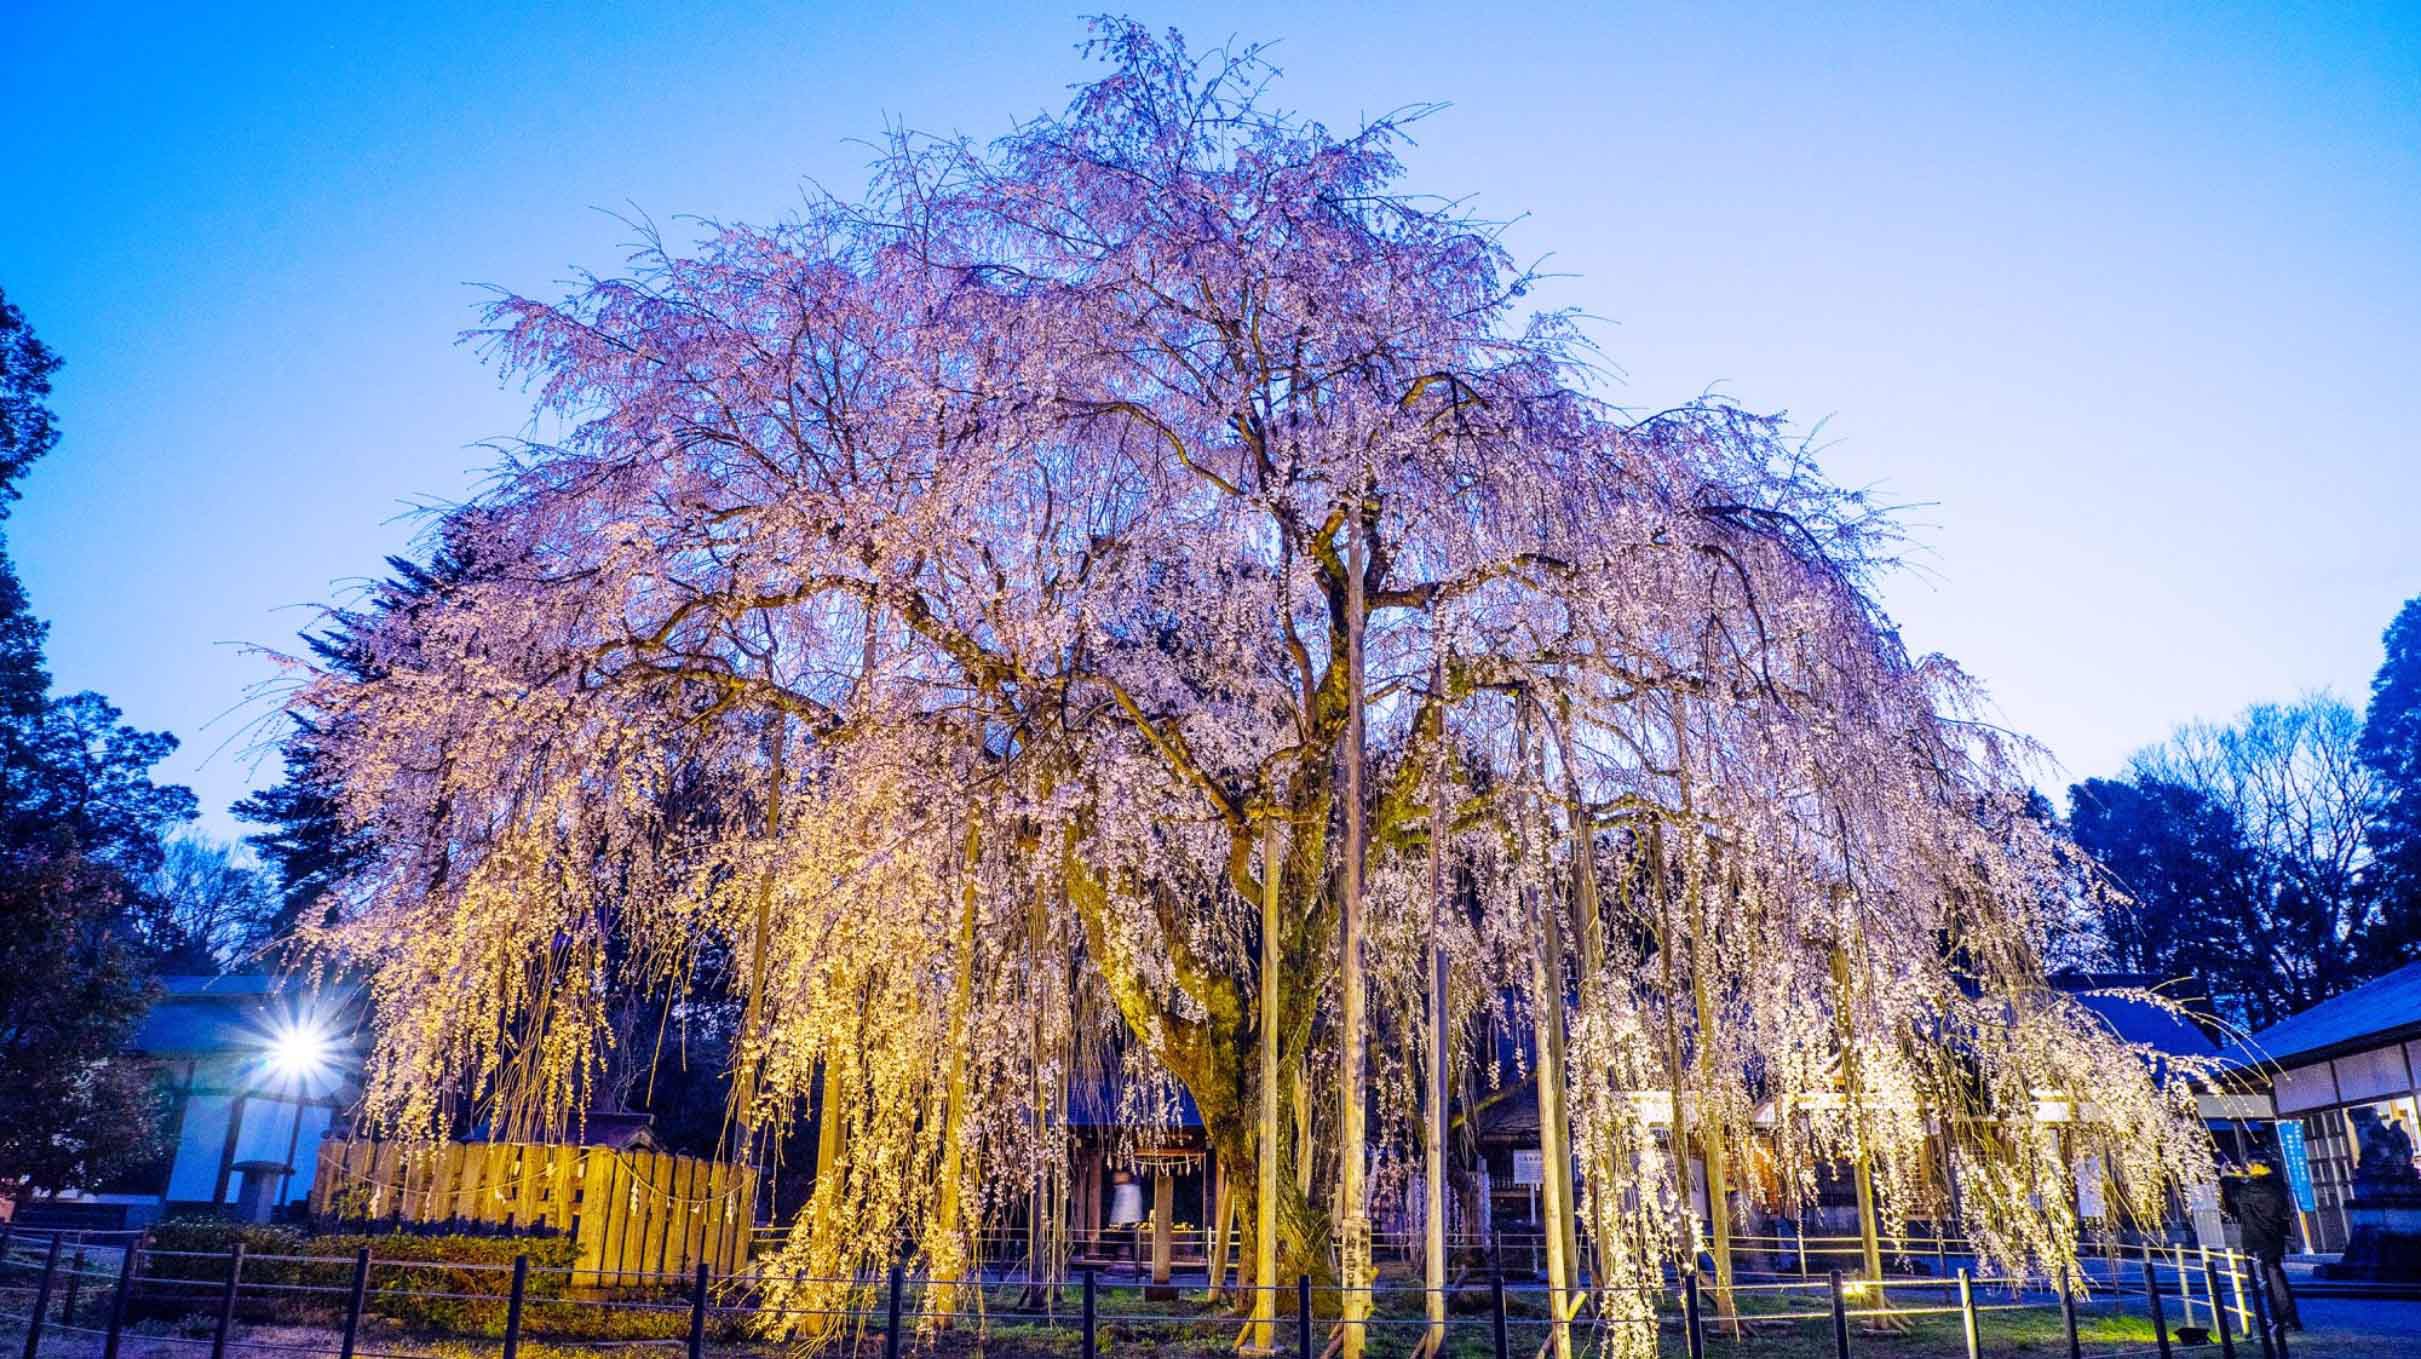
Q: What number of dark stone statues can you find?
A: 1